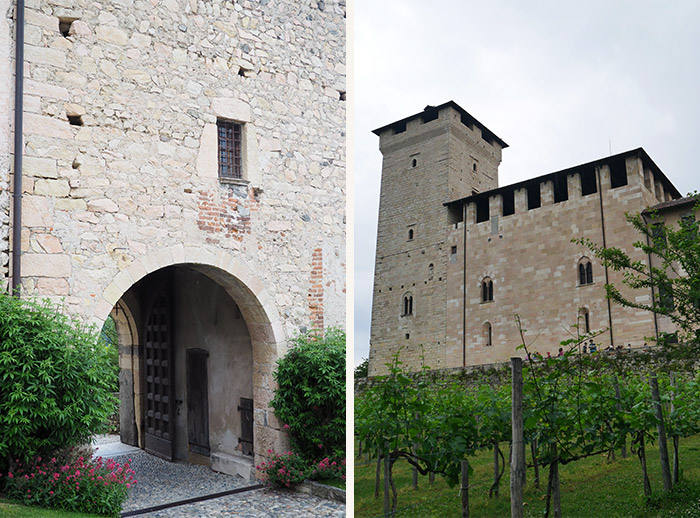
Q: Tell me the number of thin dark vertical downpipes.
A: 4